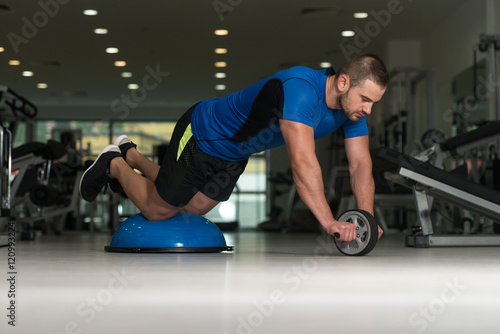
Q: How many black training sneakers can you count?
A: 2